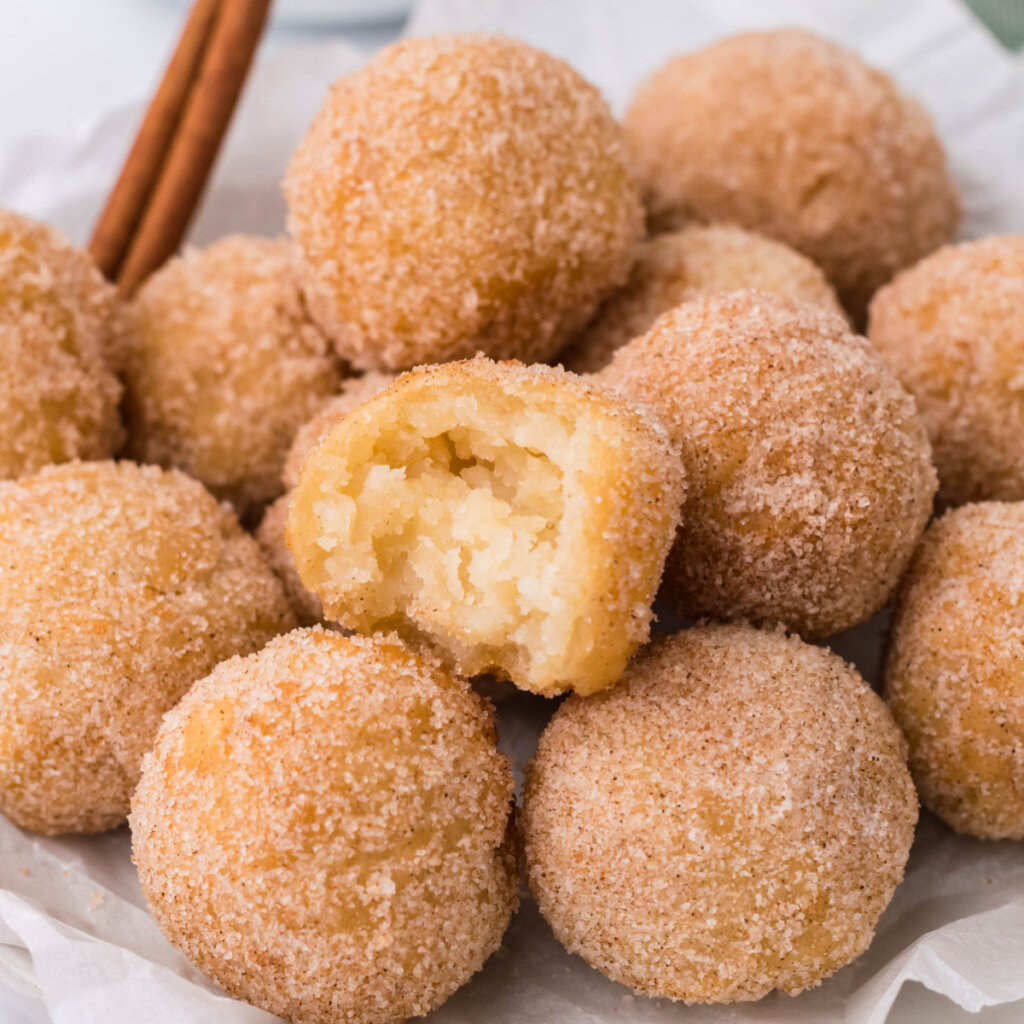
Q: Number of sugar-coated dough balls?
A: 13